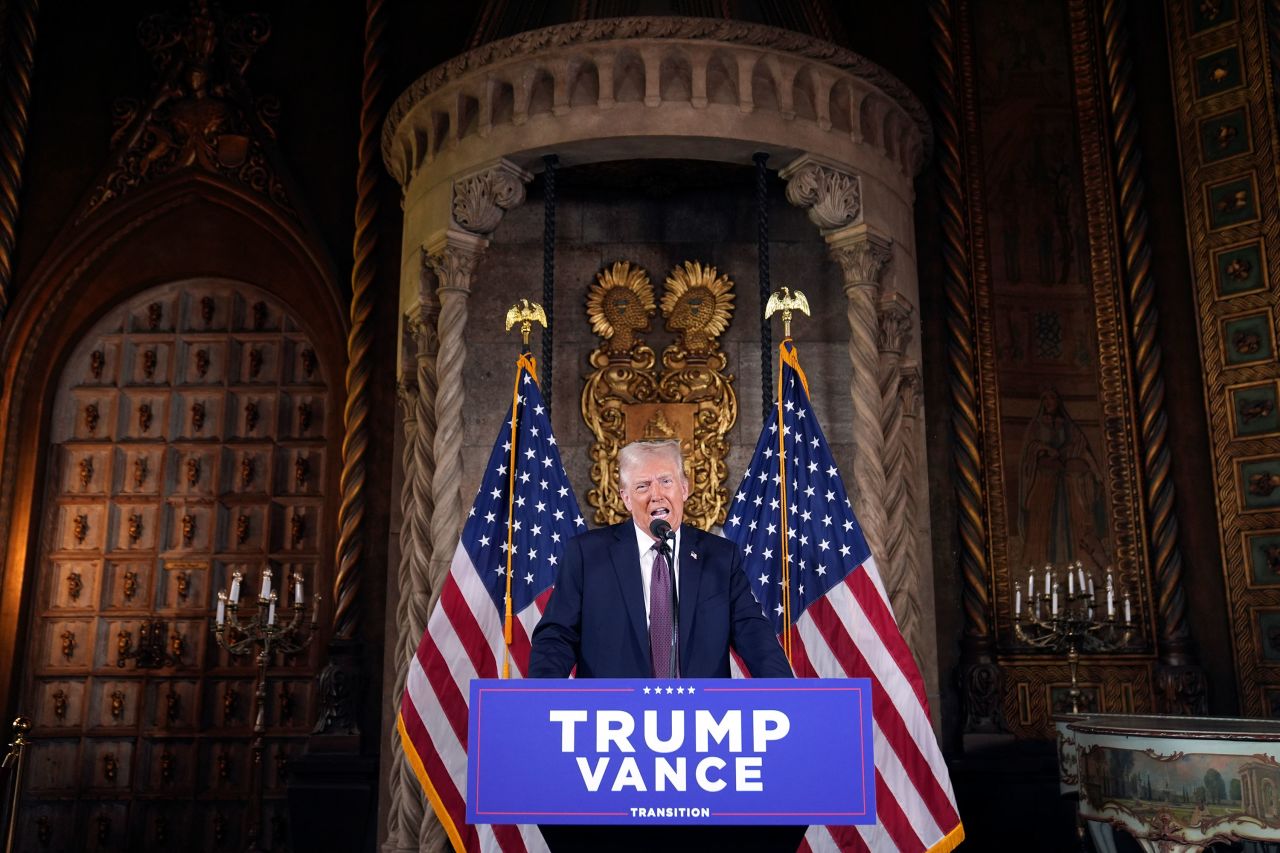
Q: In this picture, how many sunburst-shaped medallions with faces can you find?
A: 2